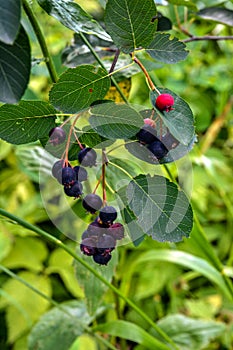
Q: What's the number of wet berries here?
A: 0